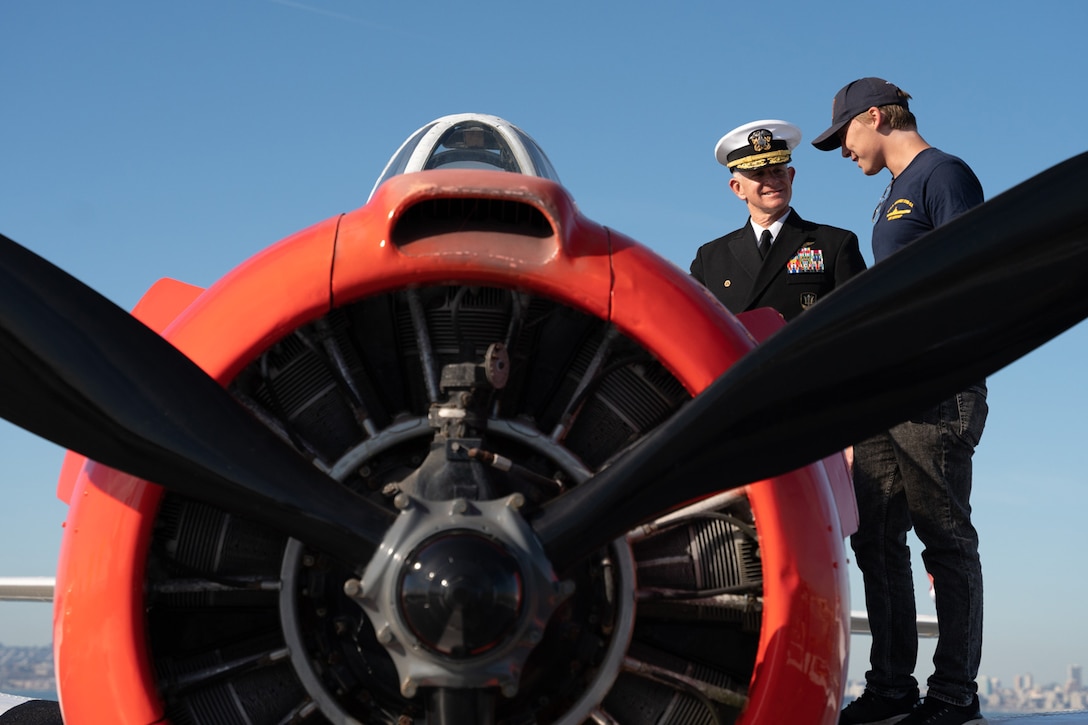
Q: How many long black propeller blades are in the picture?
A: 2